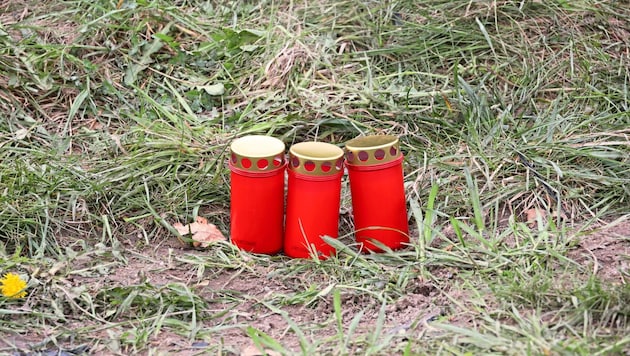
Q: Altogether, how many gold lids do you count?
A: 3